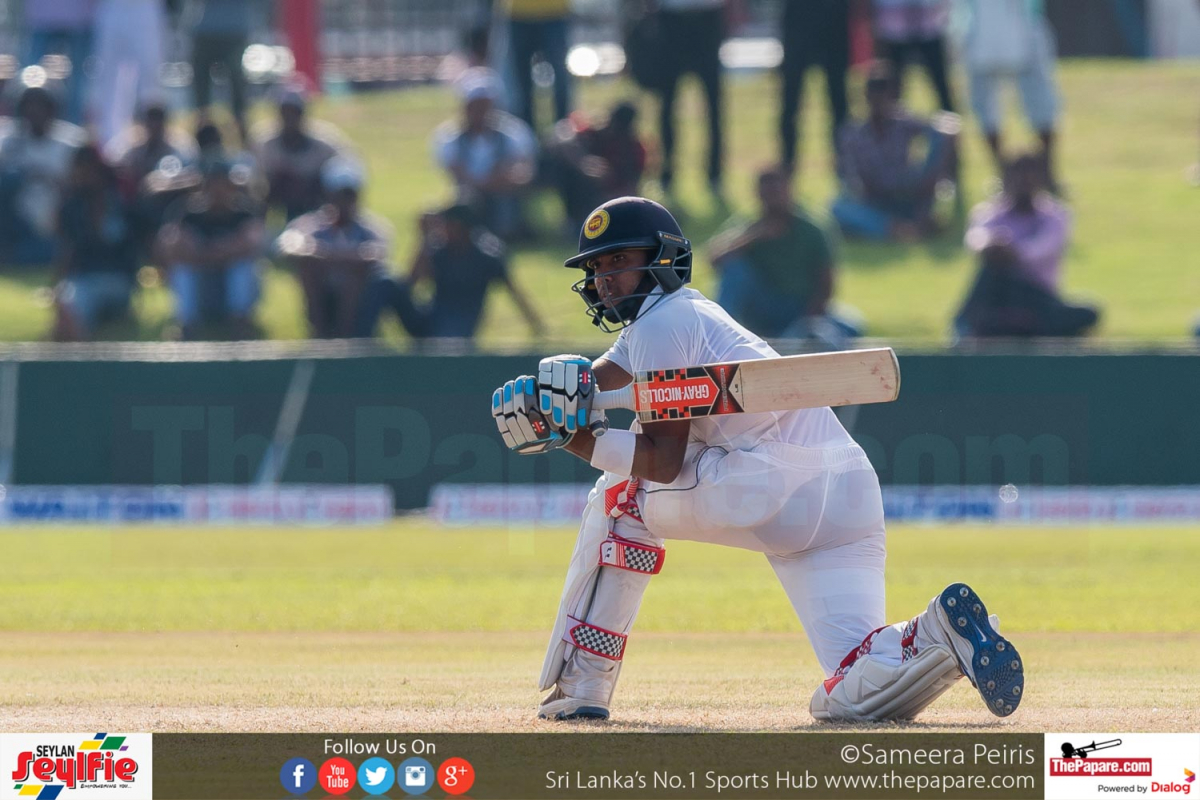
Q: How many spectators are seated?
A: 13